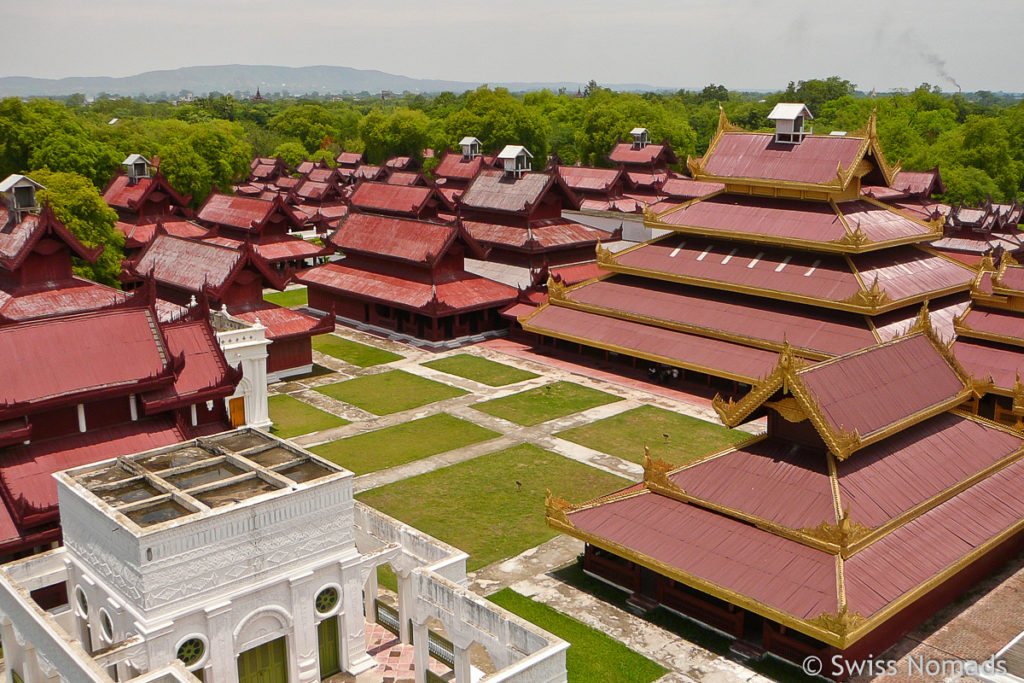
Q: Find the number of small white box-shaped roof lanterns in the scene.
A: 6